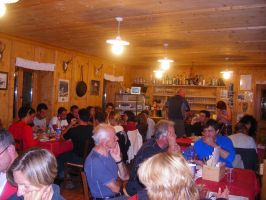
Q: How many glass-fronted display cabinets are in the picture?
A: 1